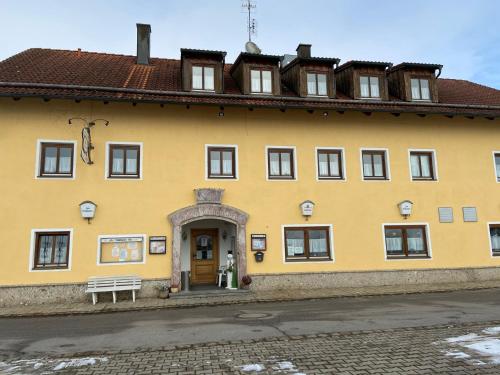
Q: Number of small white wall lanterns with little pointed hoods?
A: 3